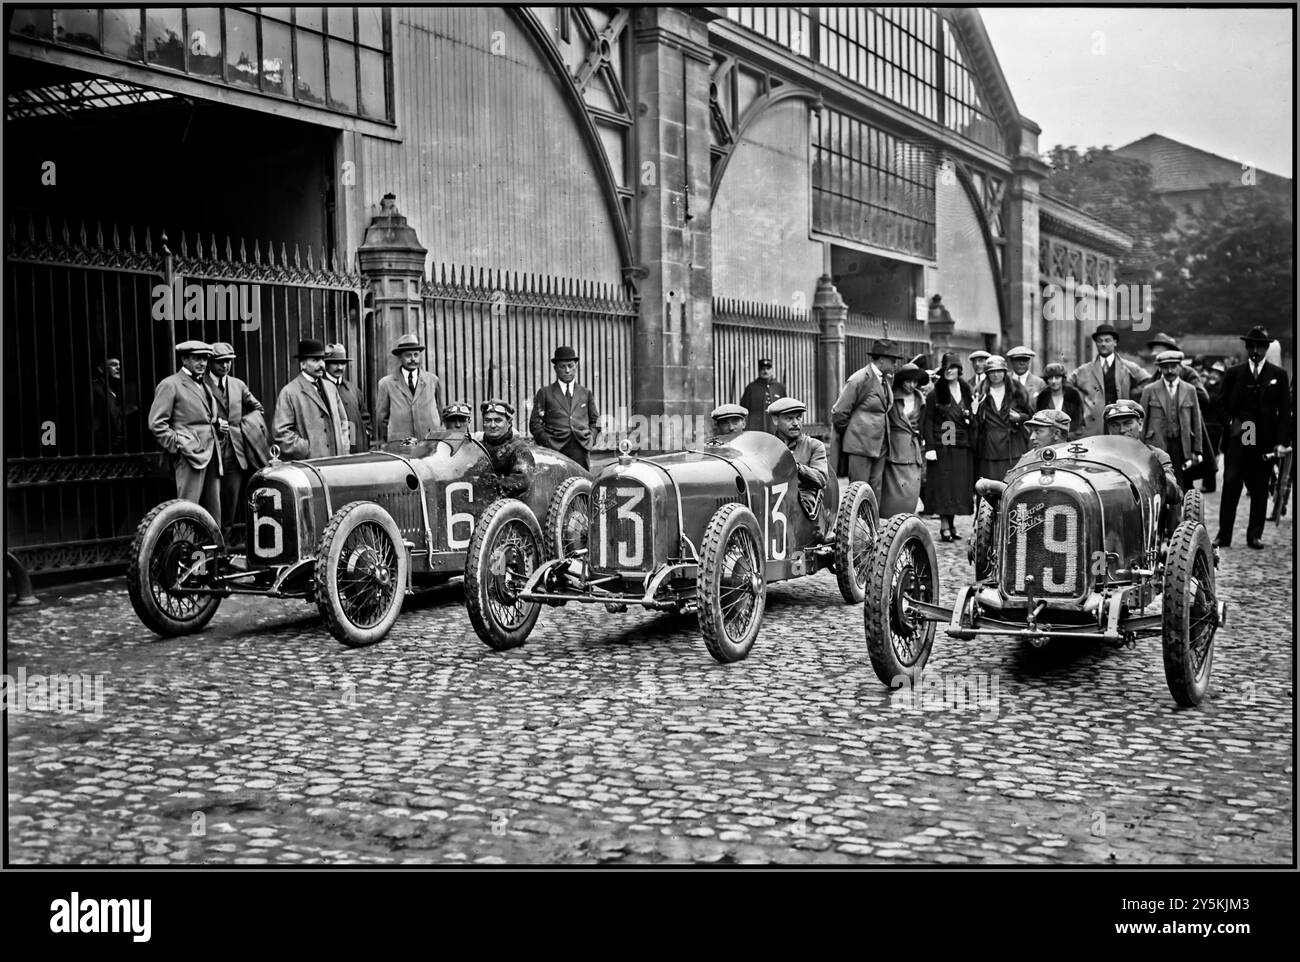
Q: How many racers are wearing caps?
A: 6